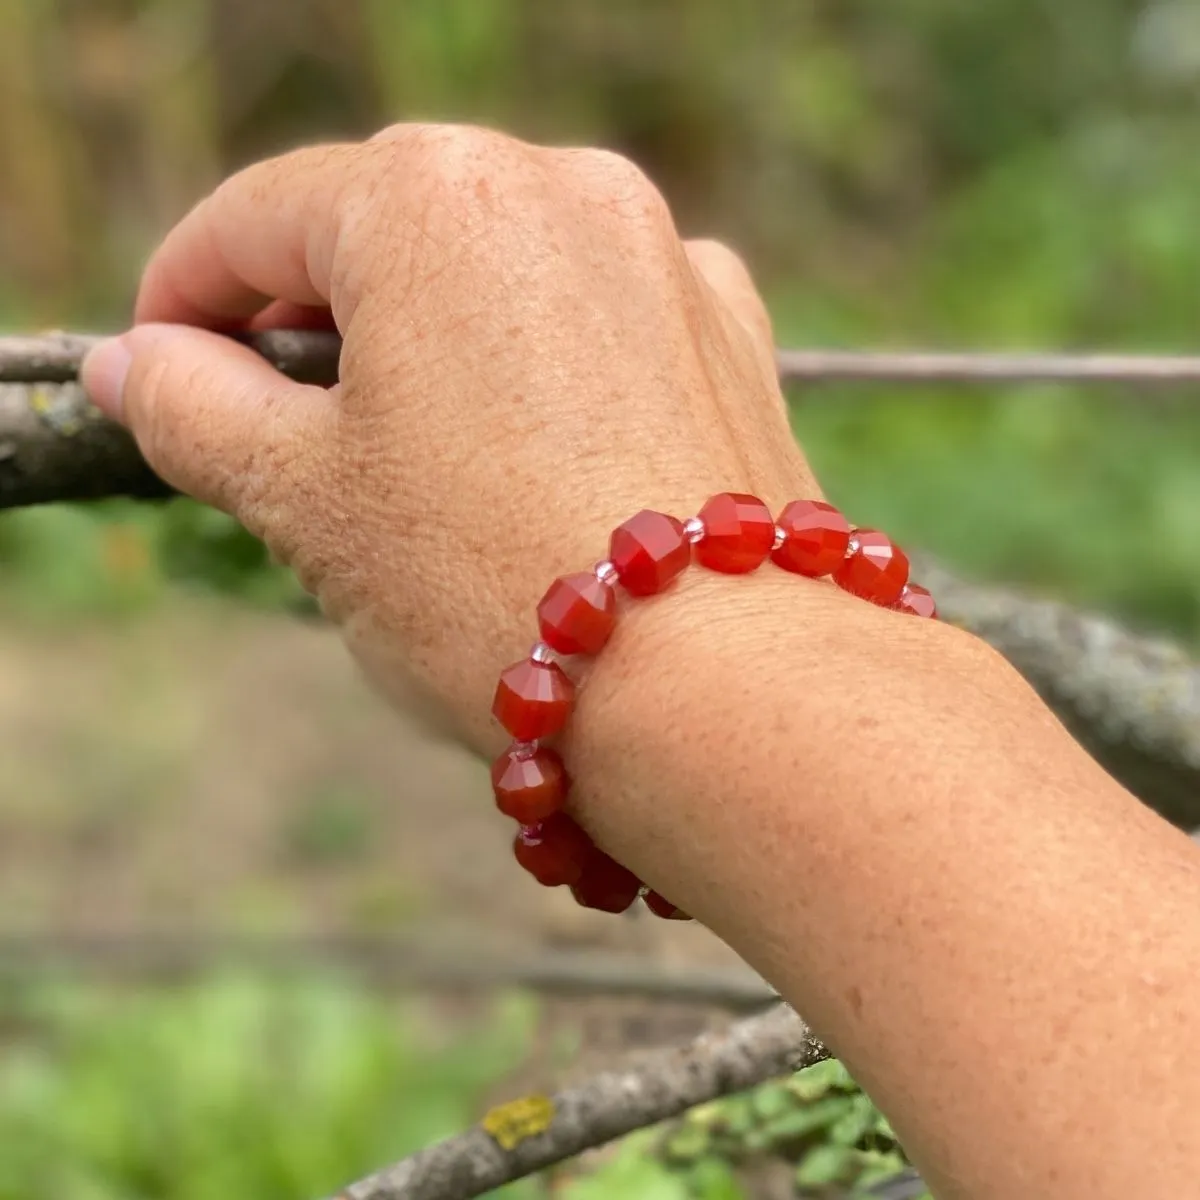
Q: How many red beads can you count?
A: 11